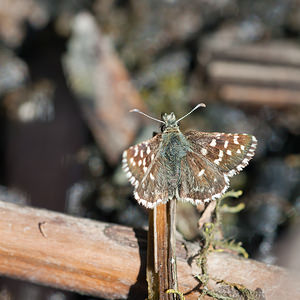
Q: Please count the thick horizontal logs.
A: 1